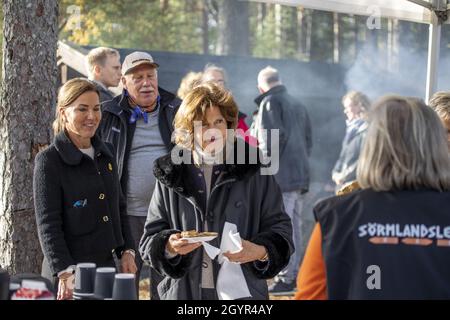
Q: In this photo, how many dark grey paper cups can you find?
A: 3